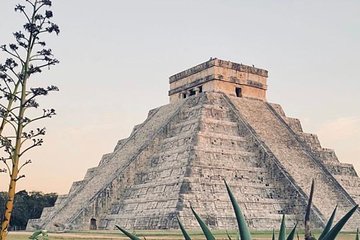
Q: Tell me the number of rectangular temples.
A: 1